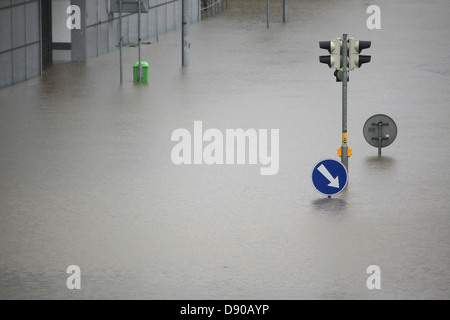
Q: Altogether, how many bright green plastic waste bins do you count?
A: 1